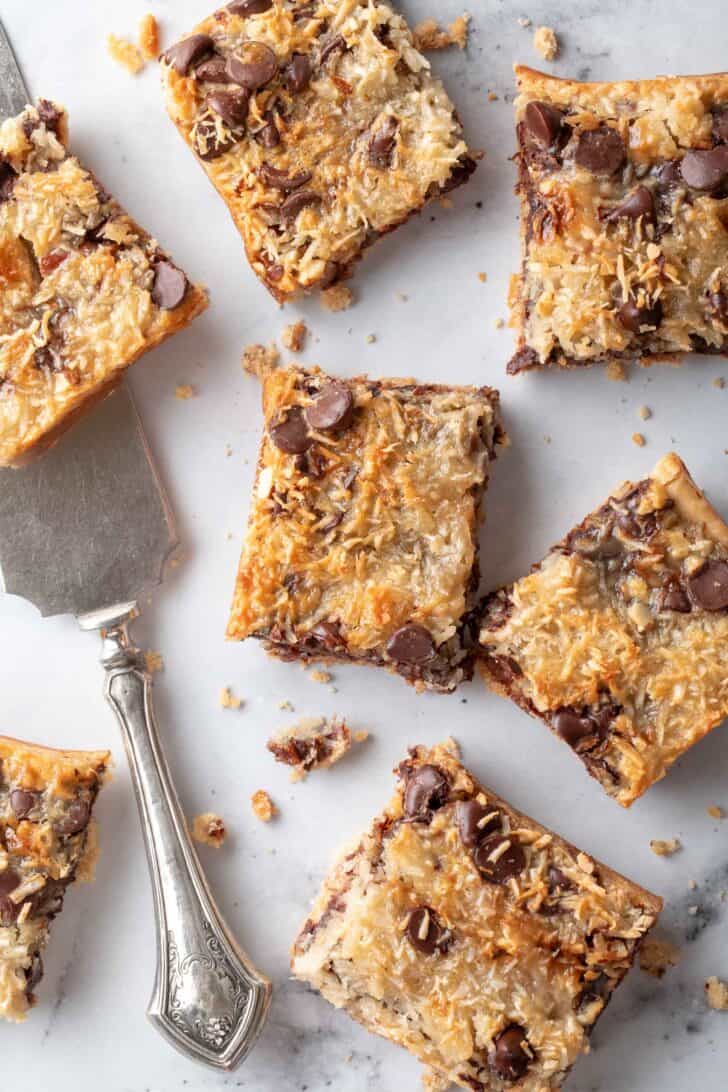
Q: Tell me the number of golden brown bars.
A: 7